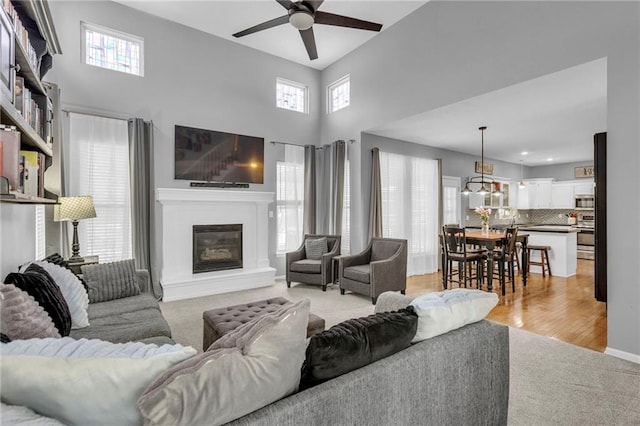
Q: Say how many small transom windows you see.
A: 3